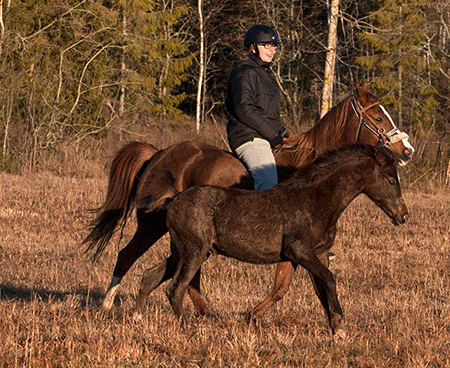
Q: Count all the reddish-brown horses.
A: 1